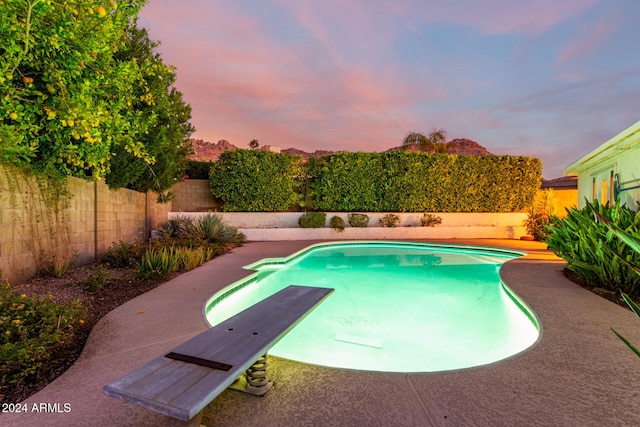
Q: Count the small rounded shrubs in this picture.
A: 5